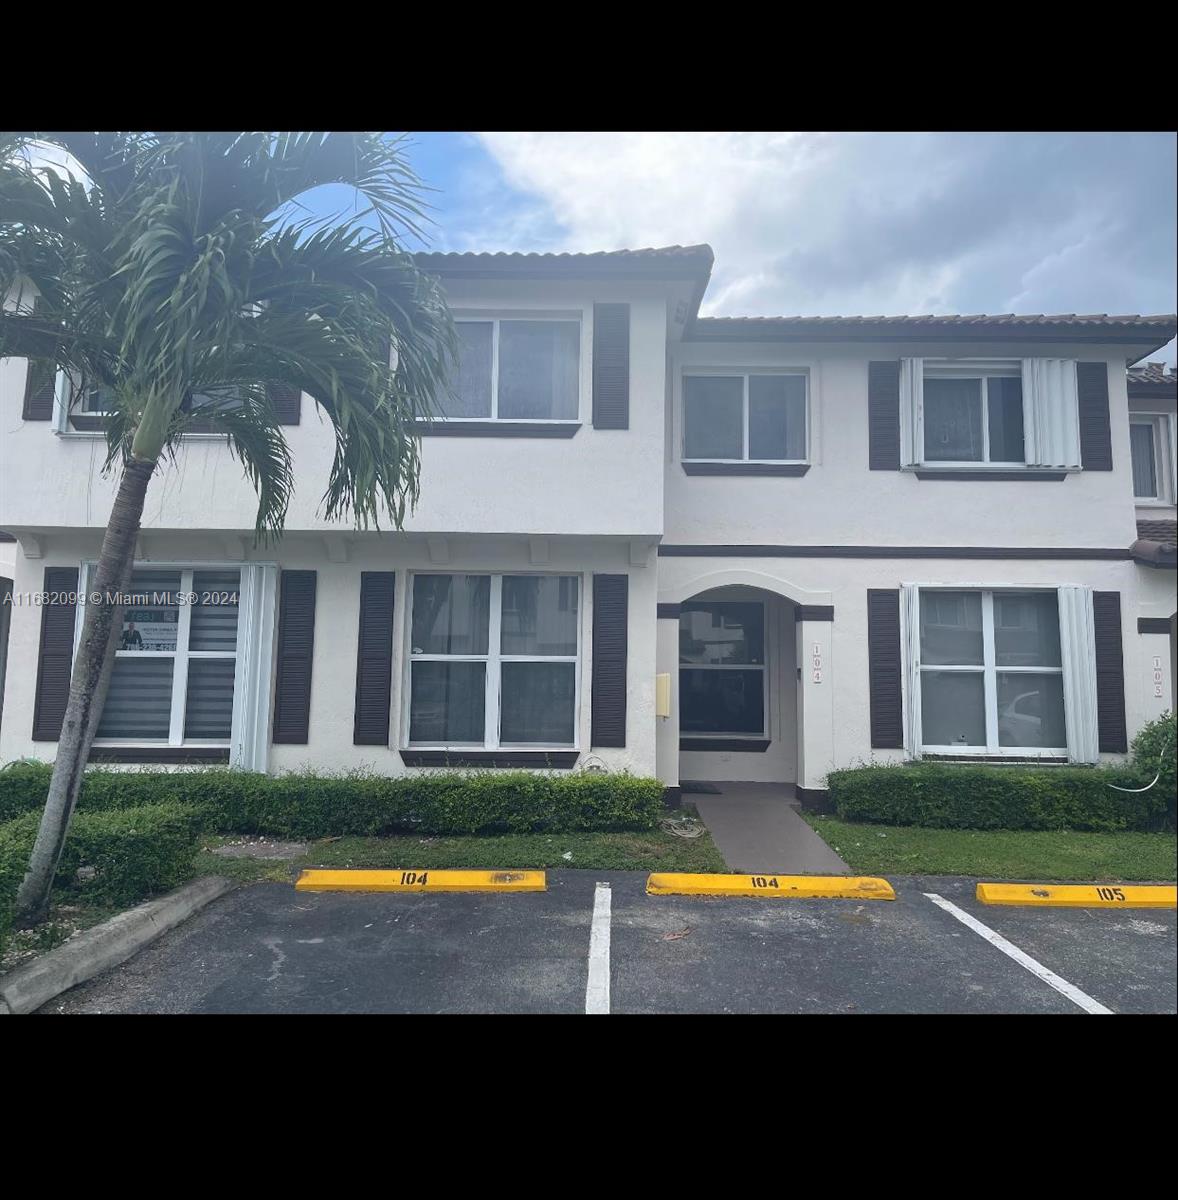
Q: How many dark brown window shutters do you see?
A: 11